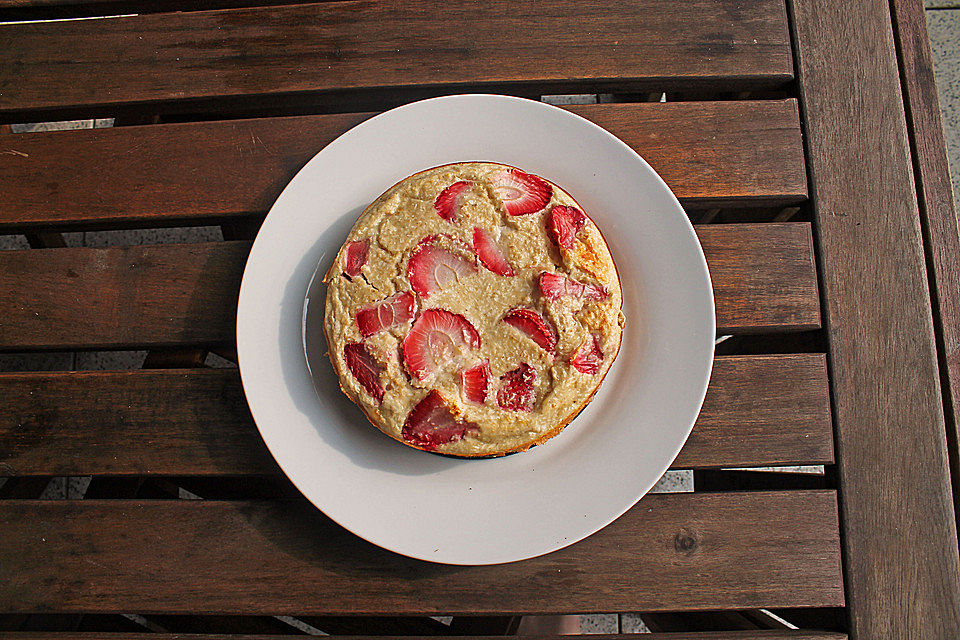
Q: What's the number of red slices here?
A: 15